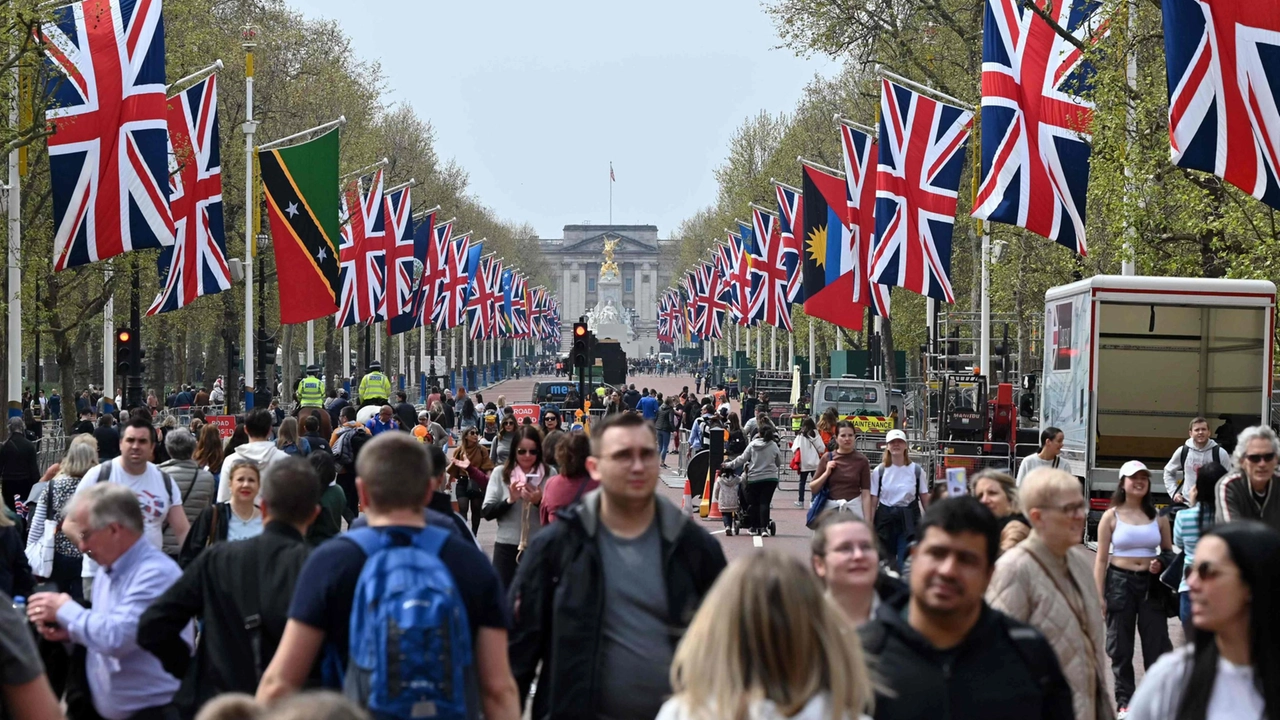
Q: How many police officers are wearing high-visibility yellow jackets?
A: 2